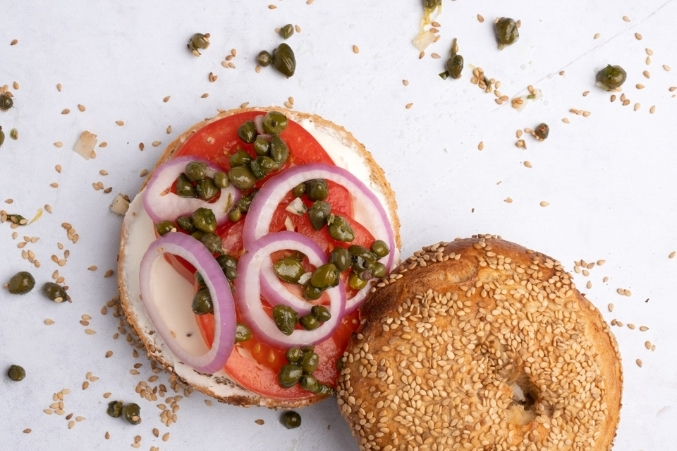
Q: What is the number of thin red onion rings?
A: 4